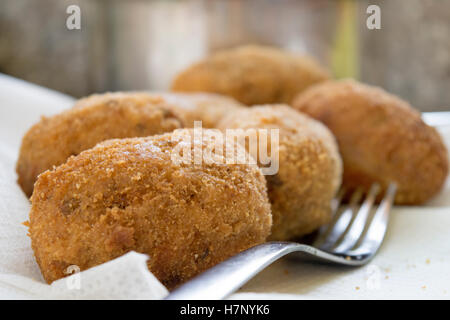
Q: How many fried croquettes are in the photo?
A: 6